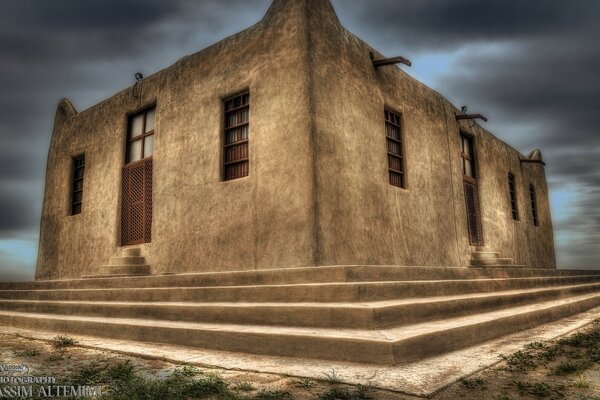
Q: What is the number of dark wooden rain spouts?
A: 3